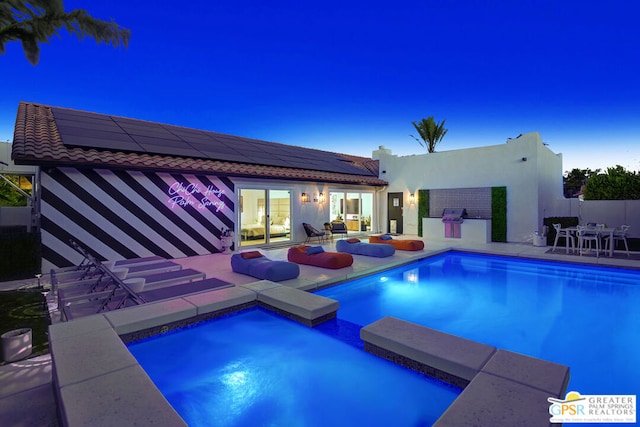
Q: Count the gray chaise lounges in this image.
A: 4